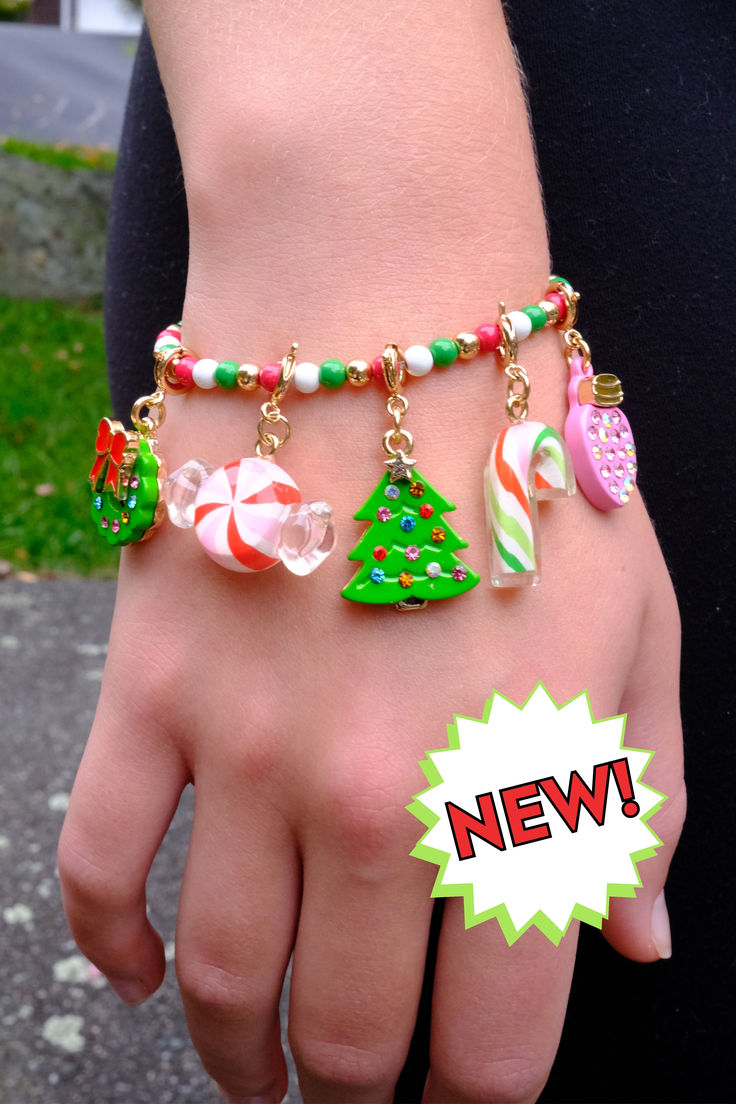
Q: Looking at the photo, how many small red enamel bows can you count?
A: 1